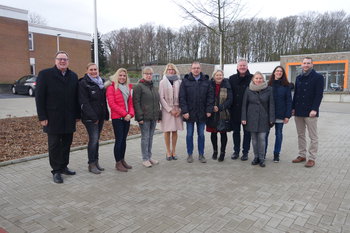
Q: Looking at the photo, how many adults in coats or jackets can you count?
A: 11